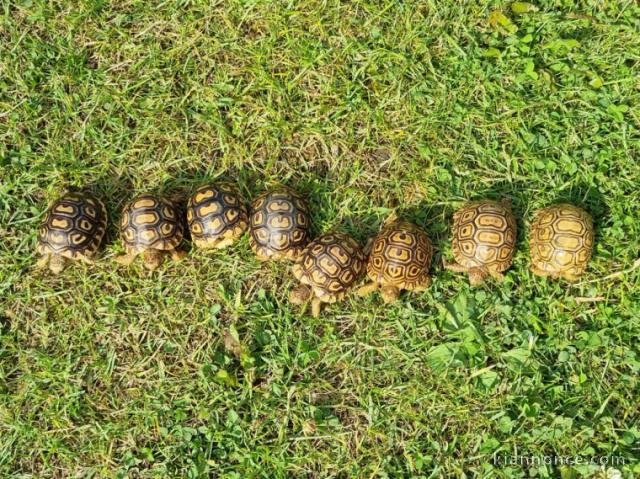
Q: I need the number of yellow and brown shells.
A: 8